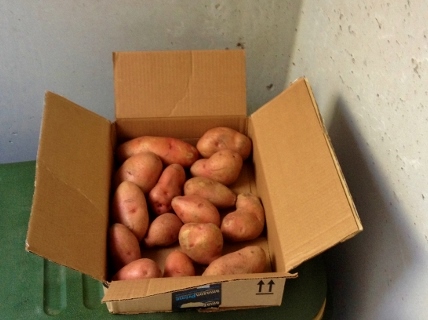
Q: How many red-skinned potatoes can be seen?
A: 15